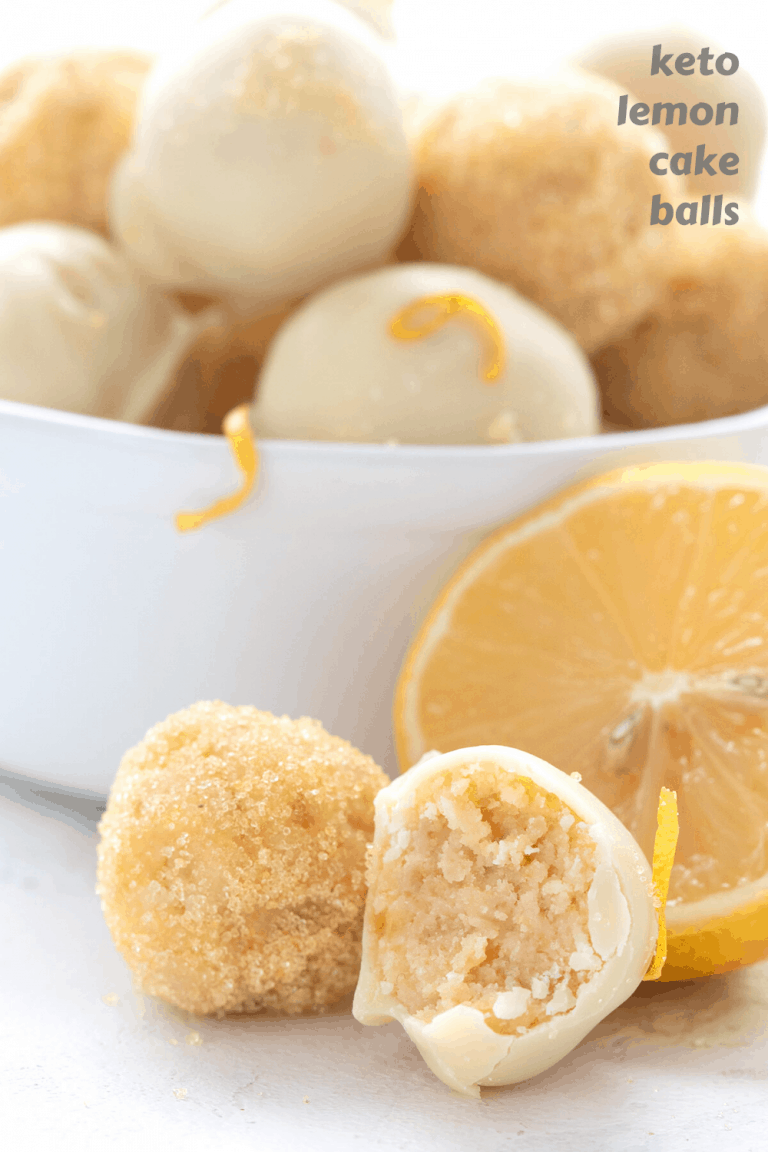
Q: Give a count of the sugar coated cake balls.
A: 4